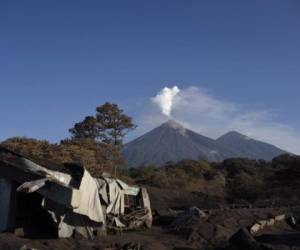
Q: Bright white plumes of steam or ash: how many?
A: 1